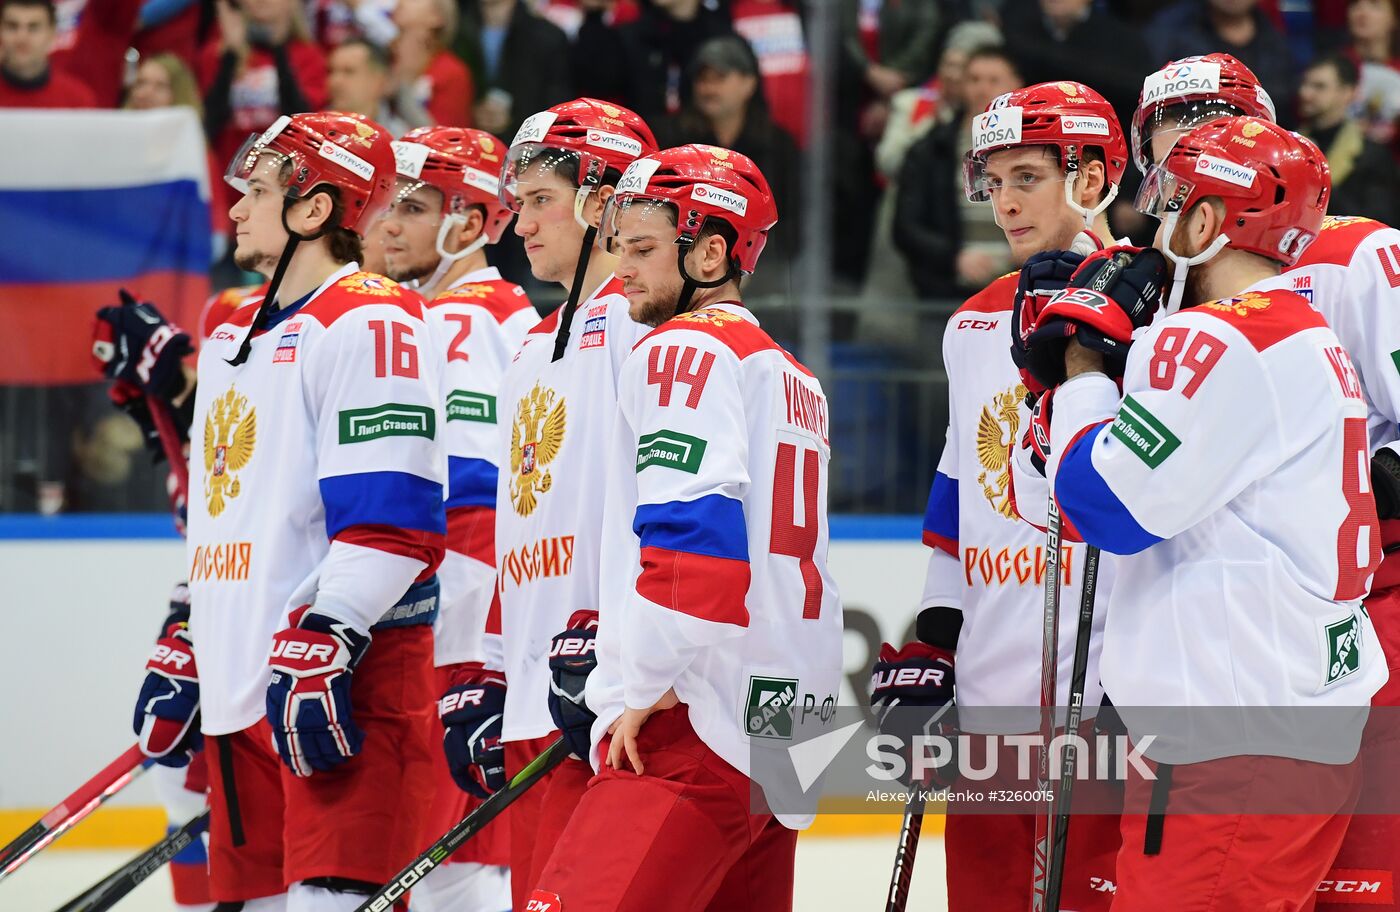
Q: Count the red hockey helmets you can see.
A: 7